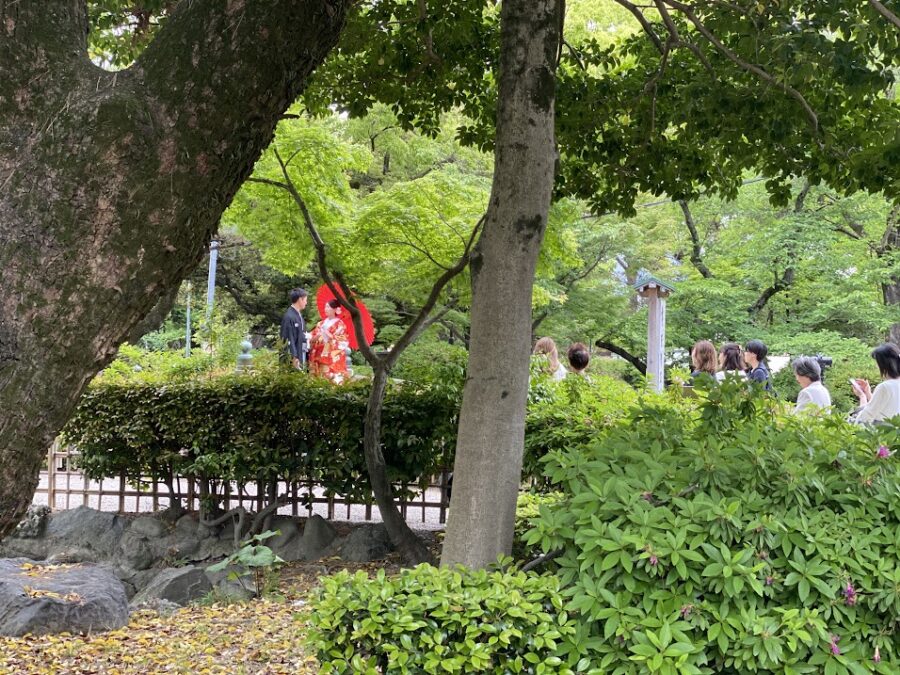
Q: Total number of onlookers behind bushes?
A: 7